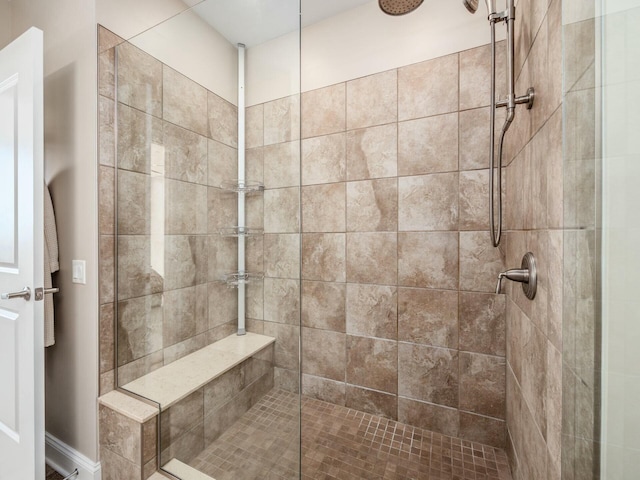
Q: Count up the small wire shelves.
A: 3